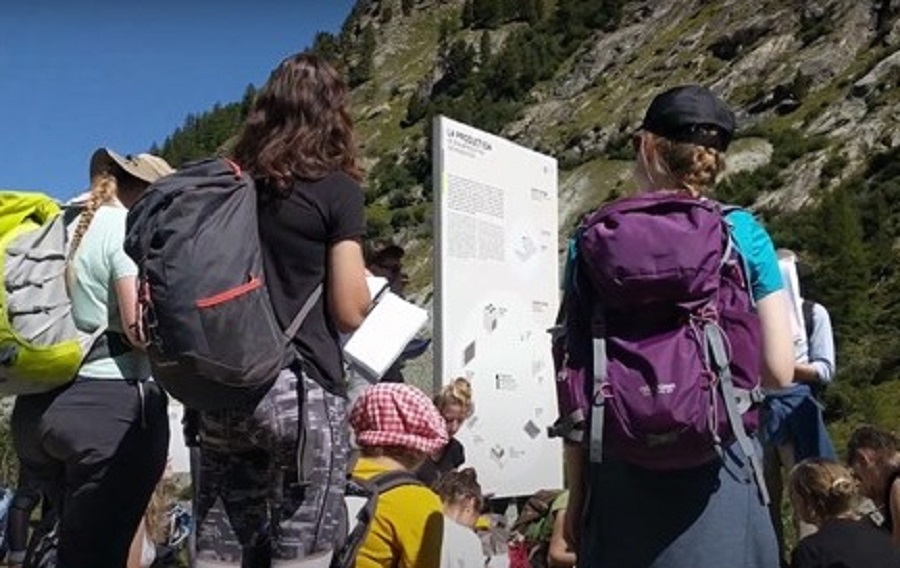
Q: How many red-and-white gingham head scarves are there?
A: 1